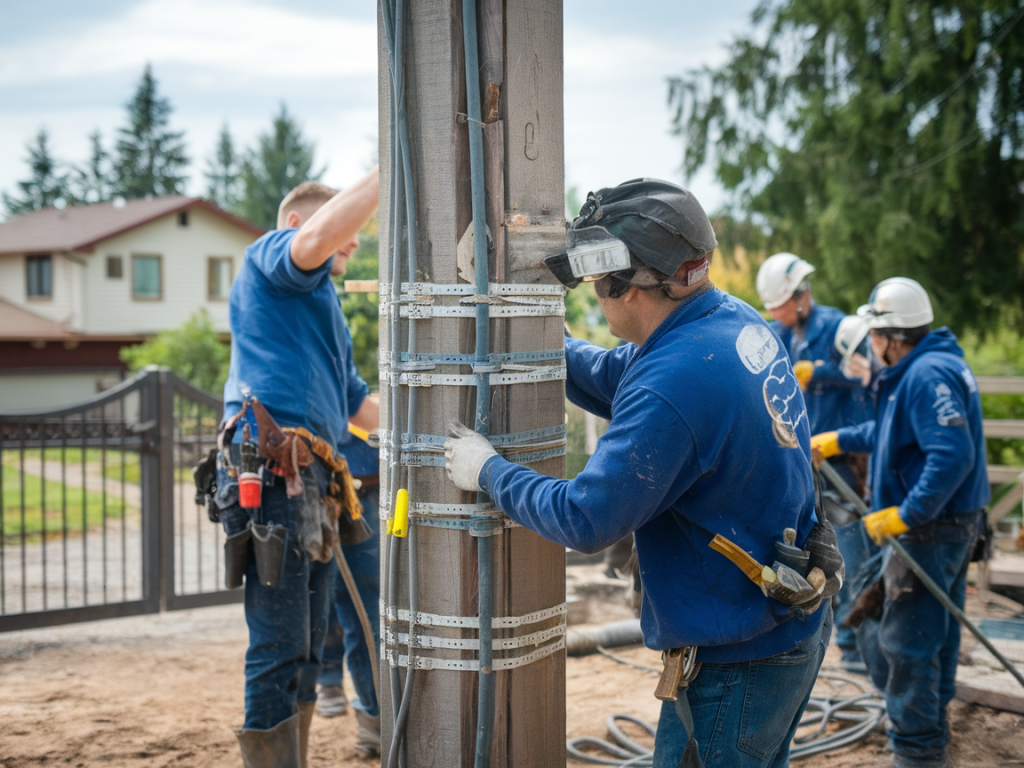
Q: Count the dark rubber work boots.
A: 2